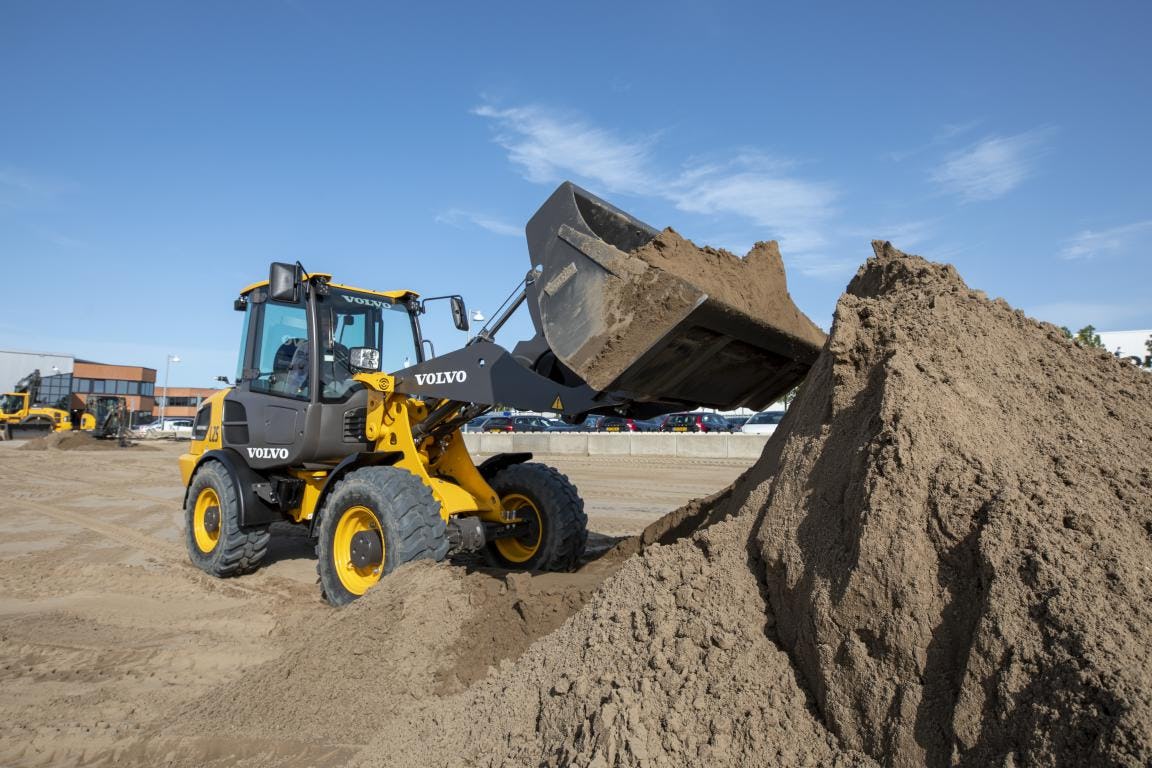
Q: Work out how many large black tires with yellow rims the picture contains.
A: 3